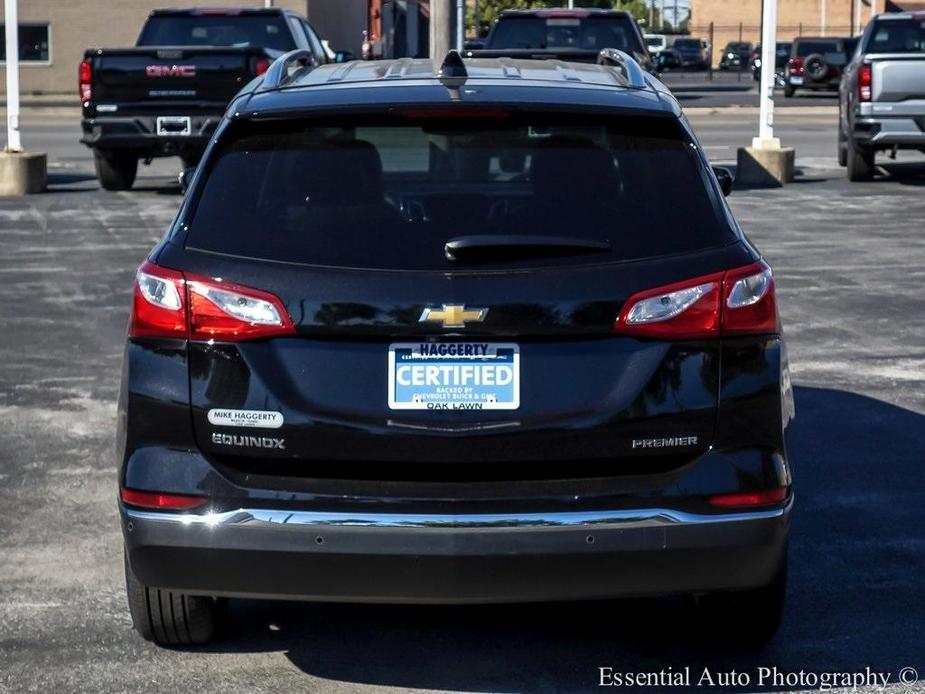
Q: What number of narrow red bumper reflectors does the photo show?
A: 2